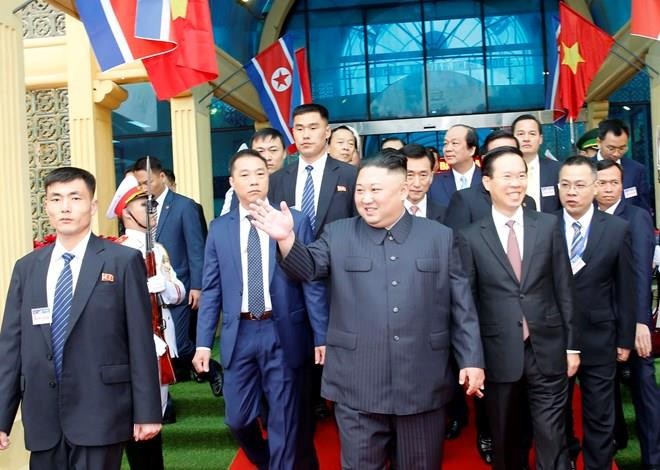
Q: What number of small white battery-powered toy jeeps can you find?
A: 0